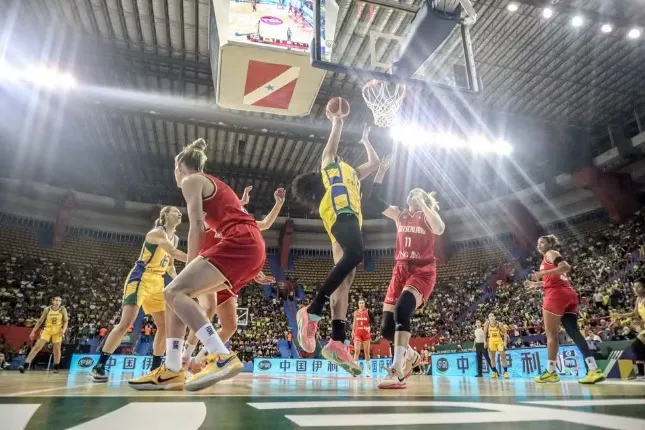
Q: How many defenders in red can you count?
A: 5